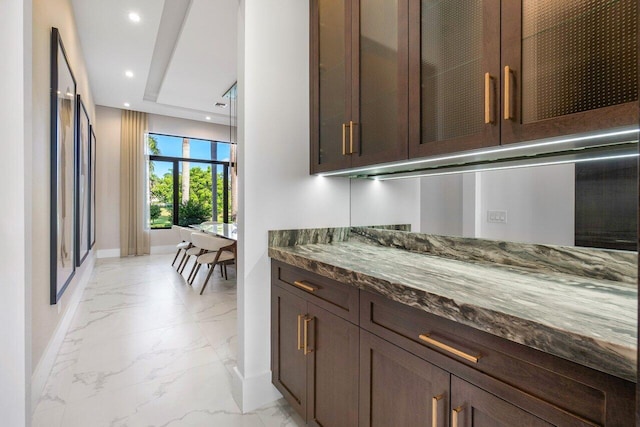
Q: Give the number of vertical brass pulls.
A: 8